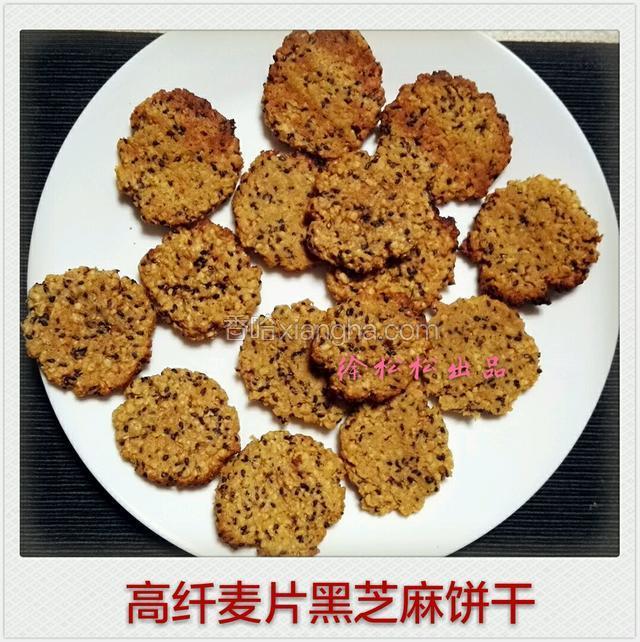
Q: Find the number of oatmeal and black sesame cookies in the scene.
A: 15